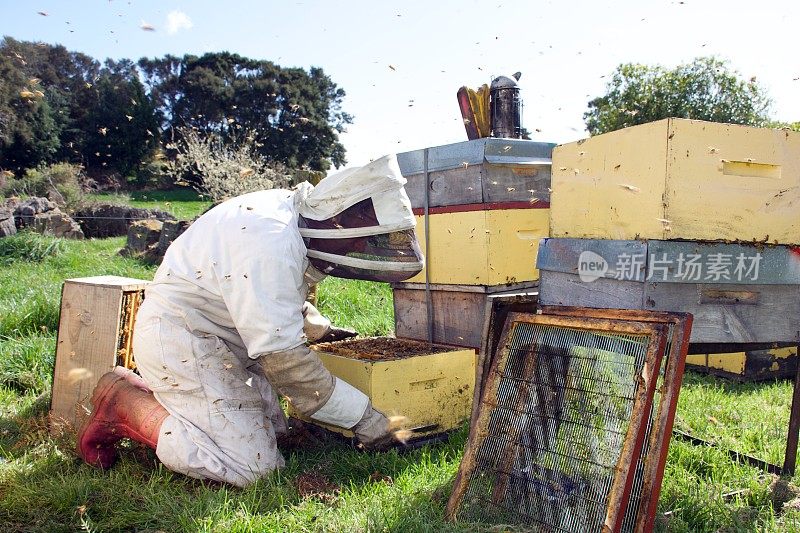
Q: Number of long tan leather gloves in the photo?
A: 2